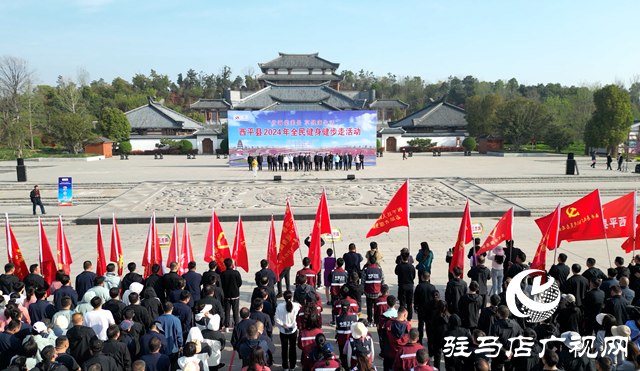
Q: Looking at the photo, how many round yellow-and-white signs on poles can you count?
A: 3